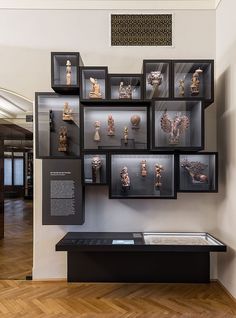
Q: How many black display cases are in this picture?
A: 11